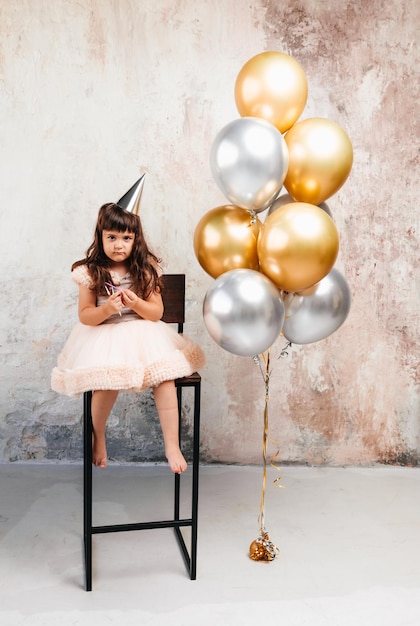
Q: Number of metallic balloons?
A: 8